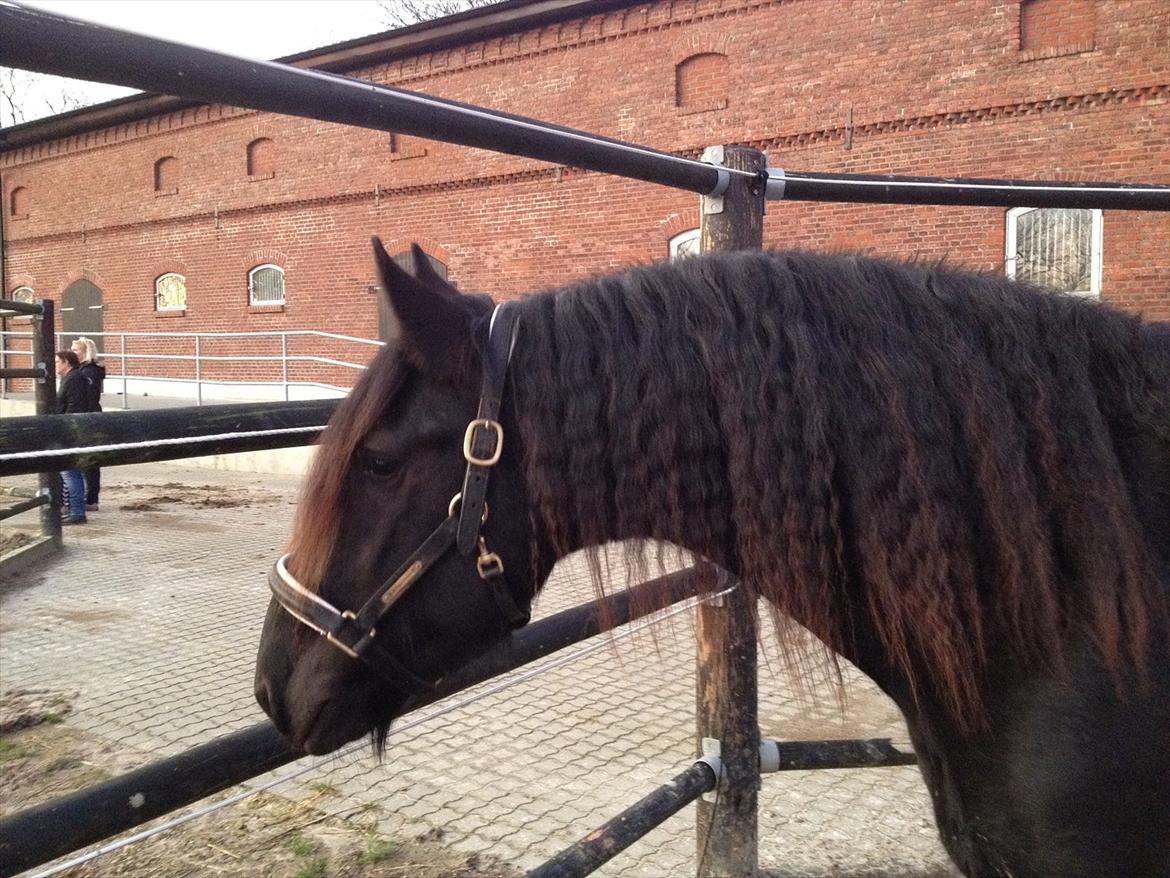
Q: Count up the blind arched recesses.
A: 6